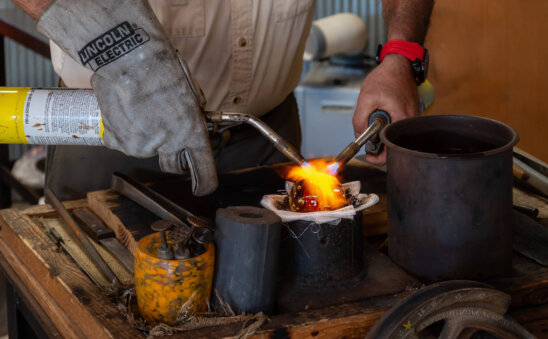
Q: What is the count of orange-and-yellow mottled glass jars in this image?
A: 1